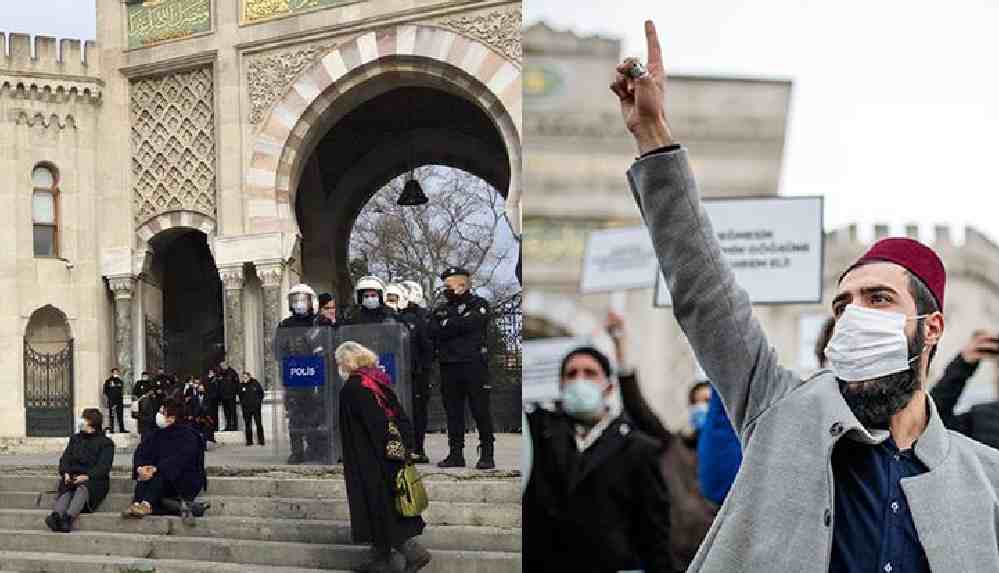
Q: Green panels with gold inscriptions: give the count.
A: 2